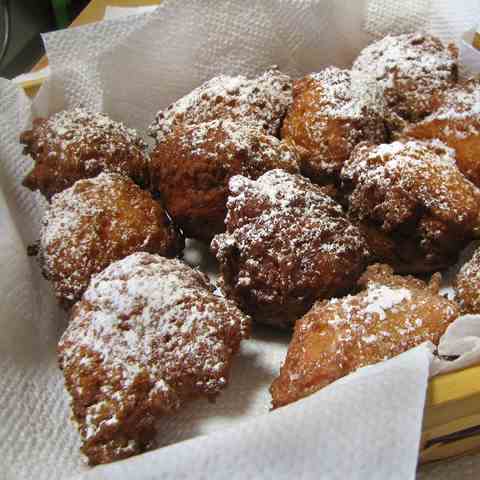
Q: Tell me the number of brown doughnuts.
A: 12